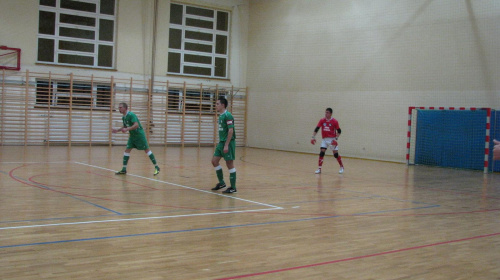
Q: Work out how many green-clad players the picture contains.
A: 2